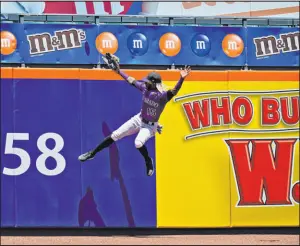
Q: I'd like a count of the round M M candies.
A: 6